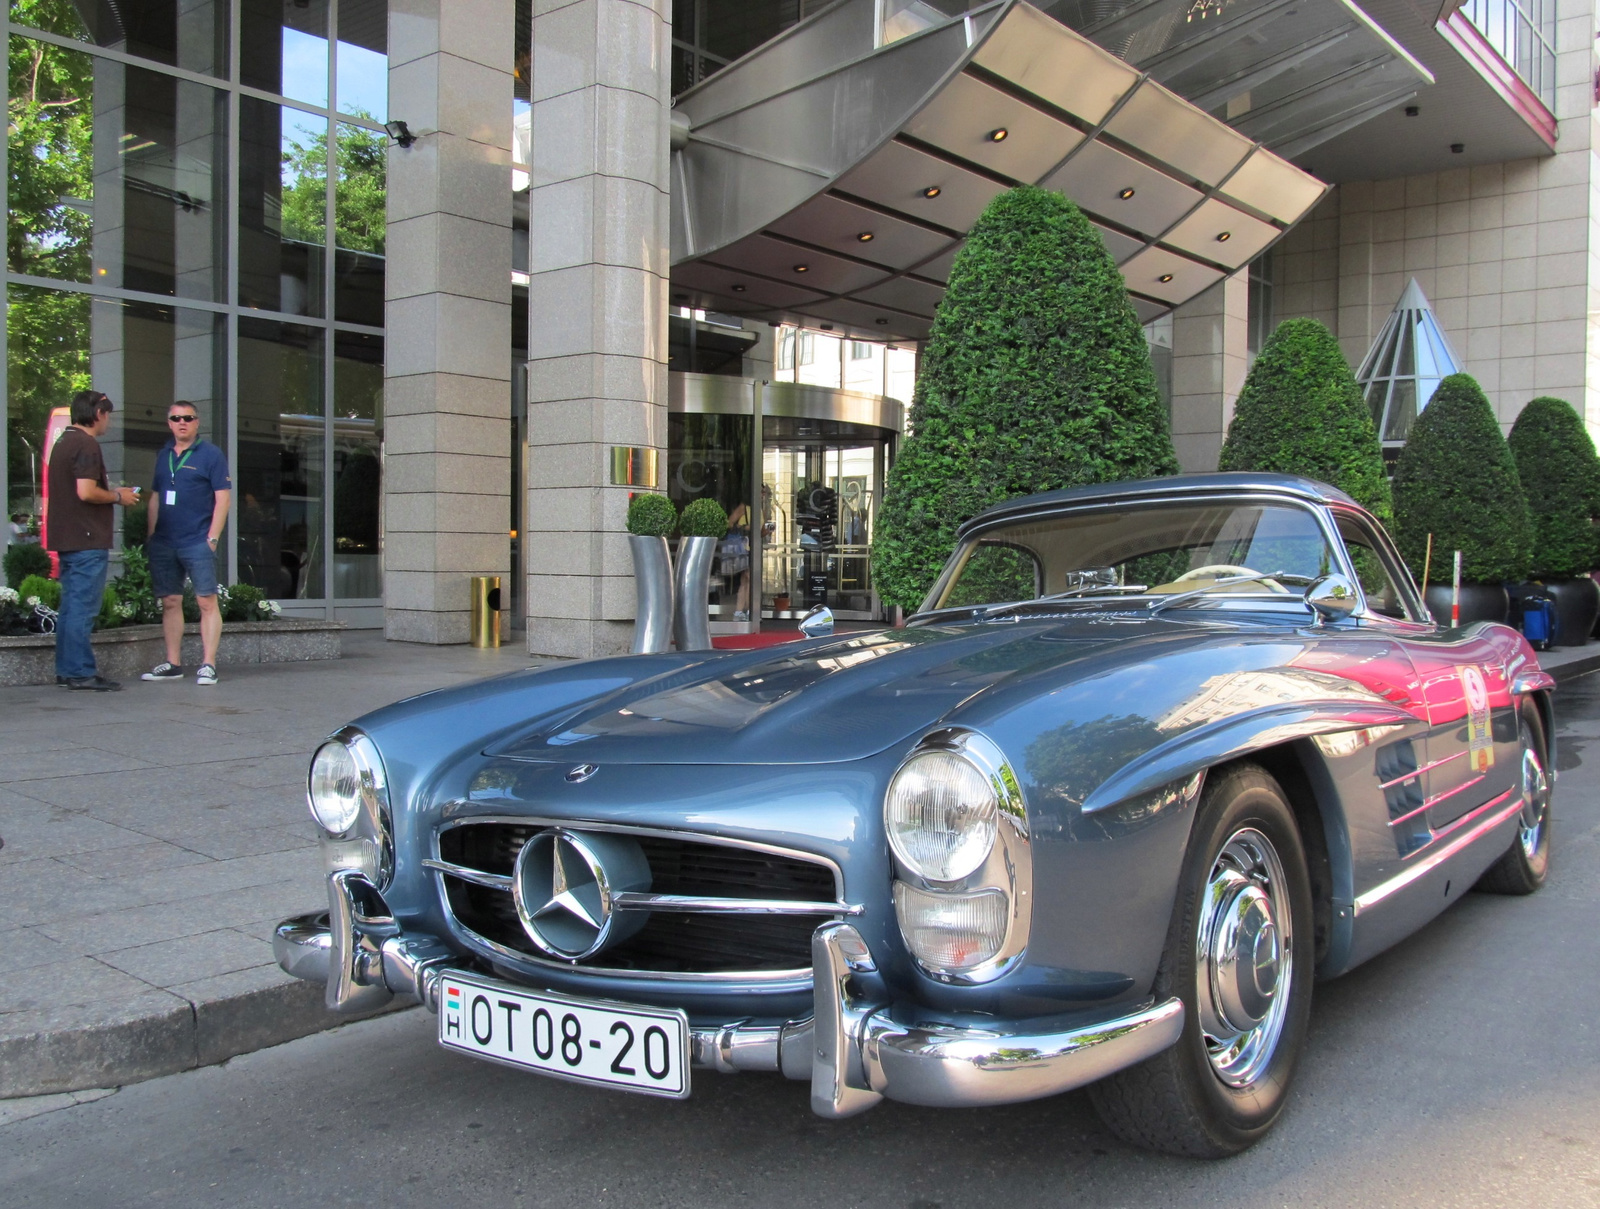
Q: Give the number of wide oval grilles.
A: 1